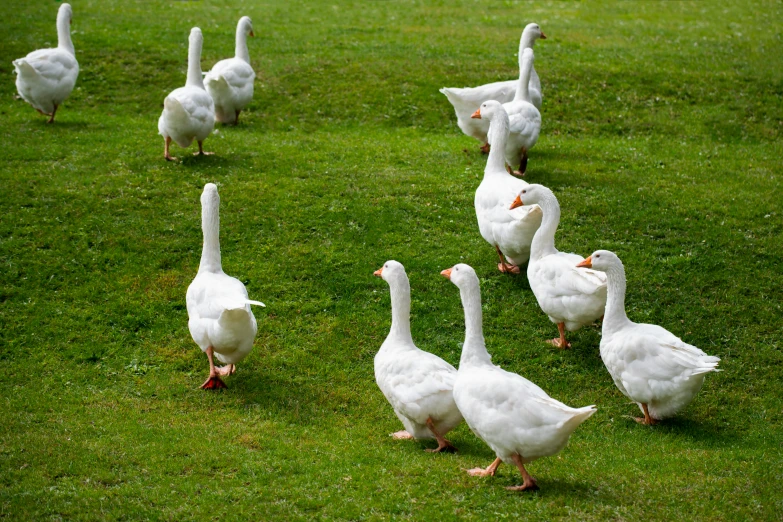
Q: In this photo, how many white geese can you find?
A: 11